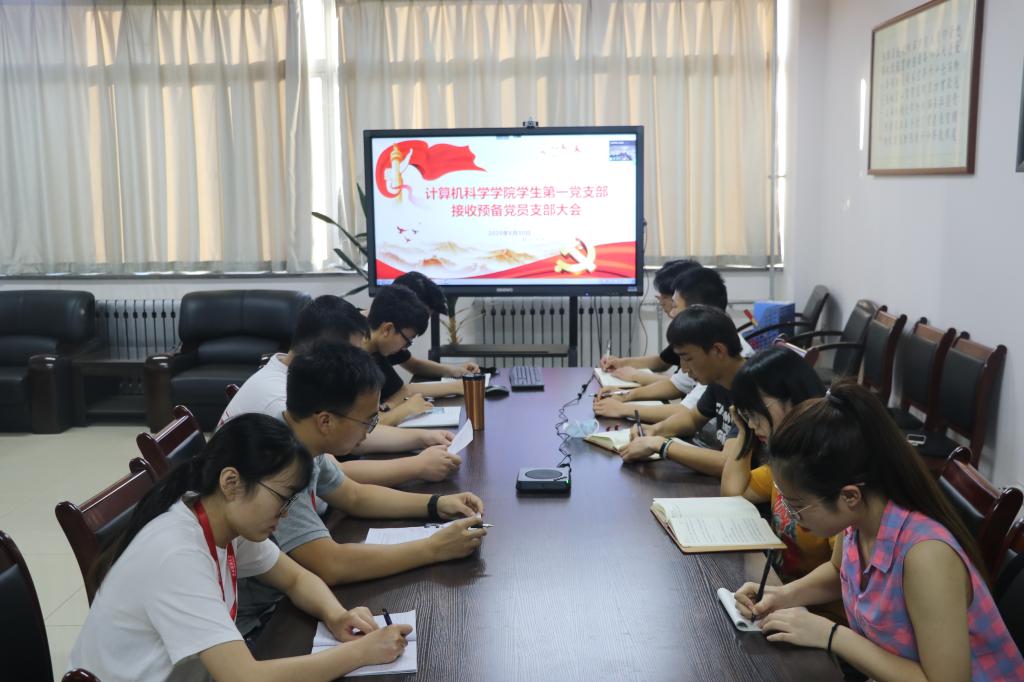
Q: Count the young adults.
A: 10